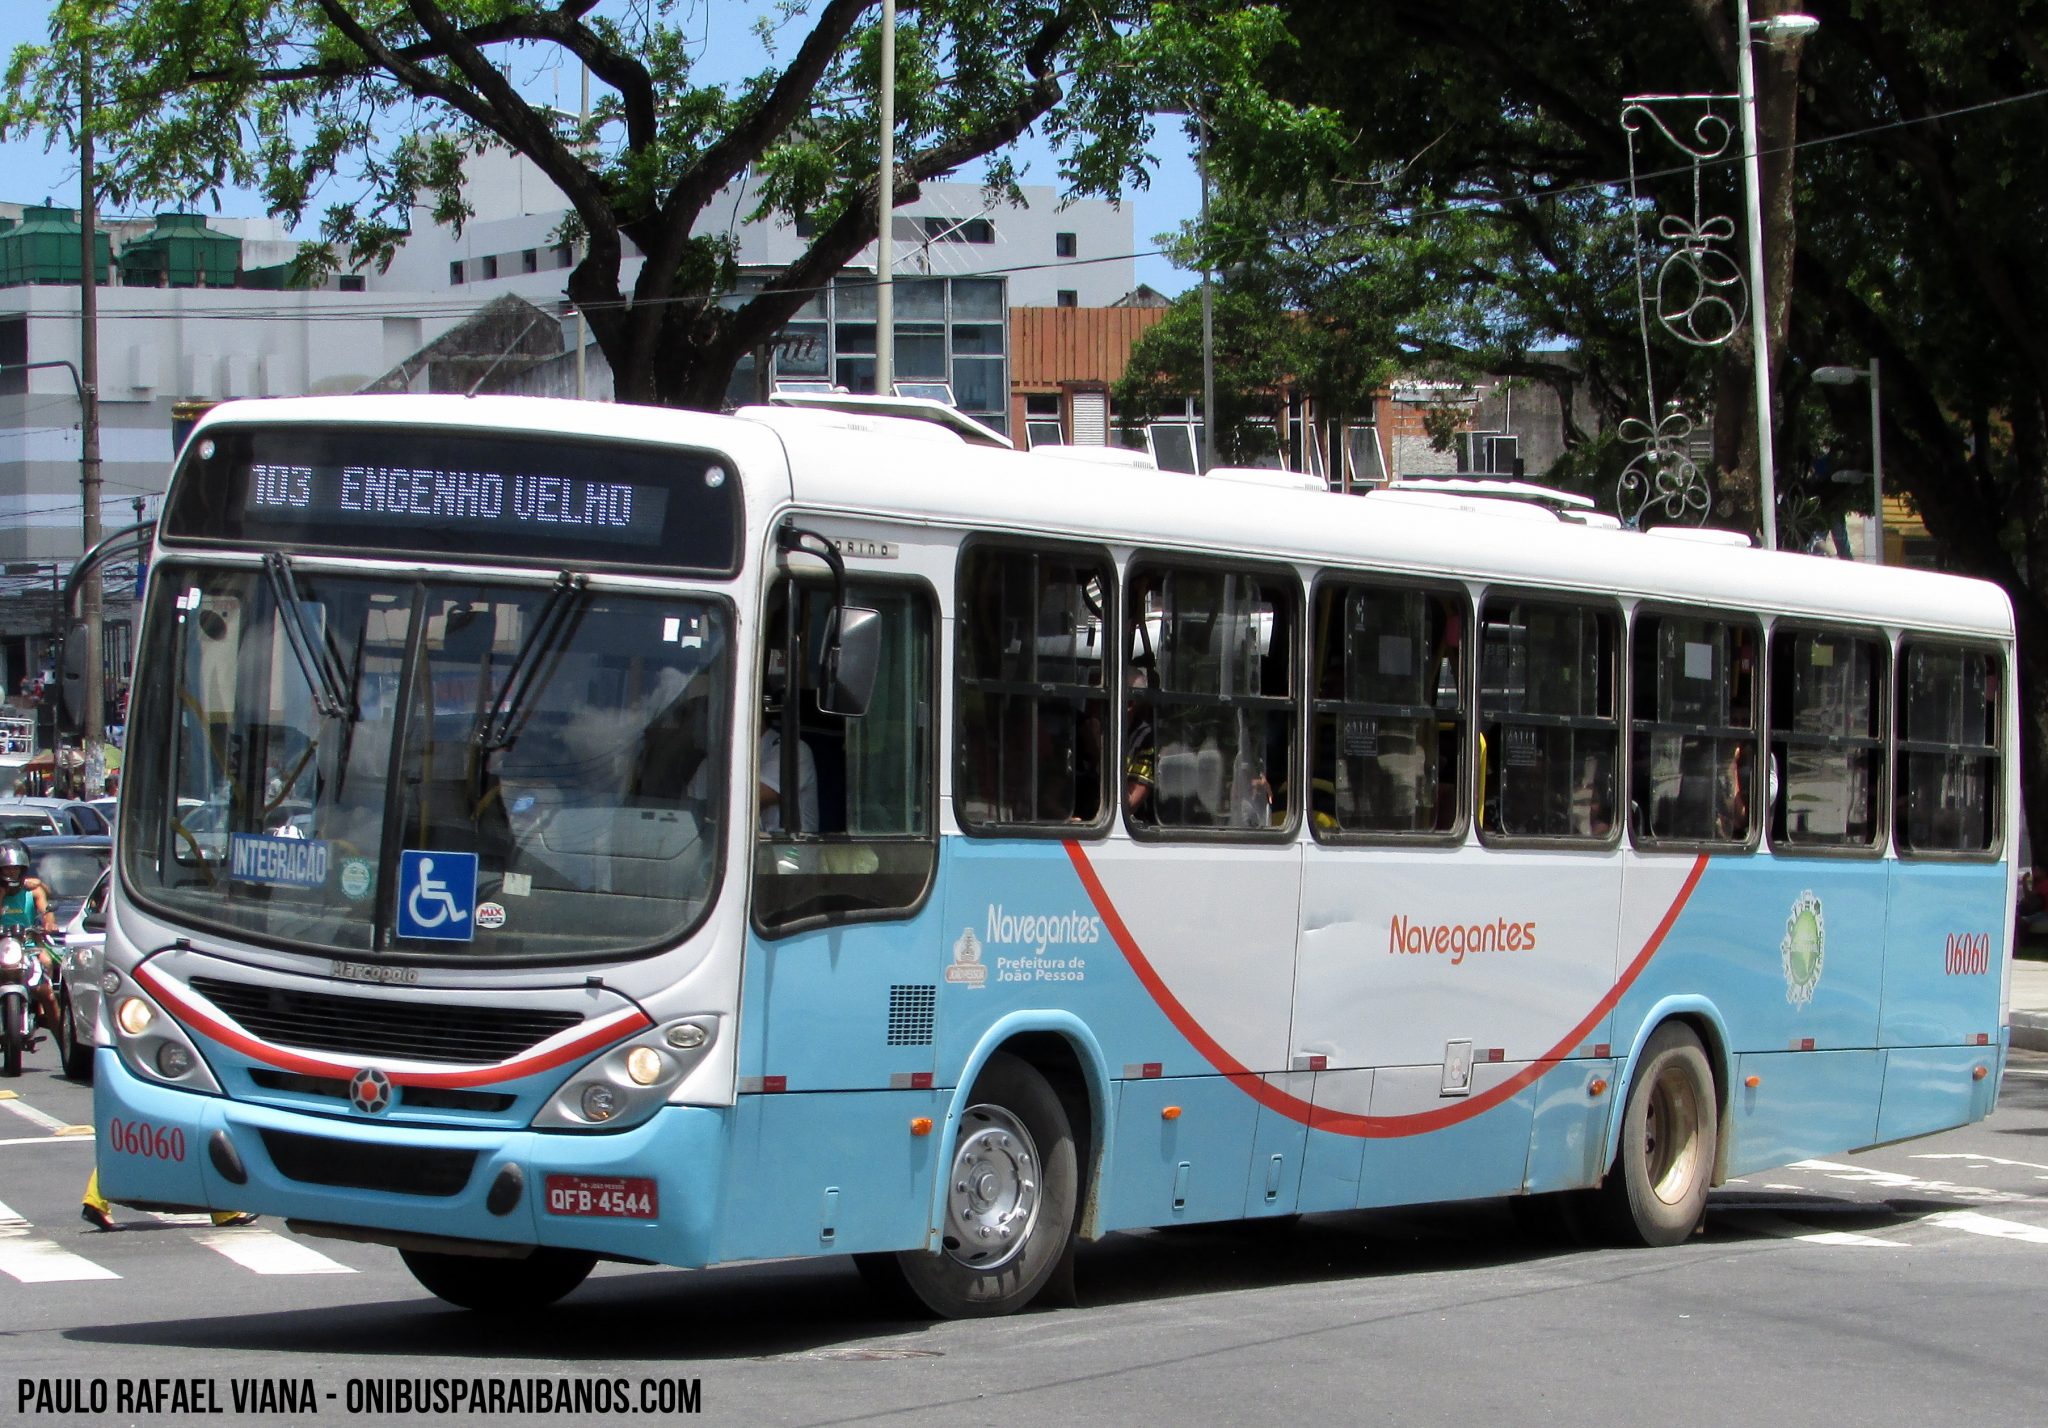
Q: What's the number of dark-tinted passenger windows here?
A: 7